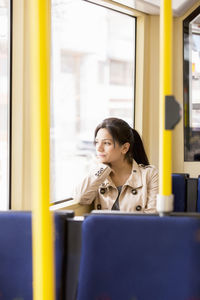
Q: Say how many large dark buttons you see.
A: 4